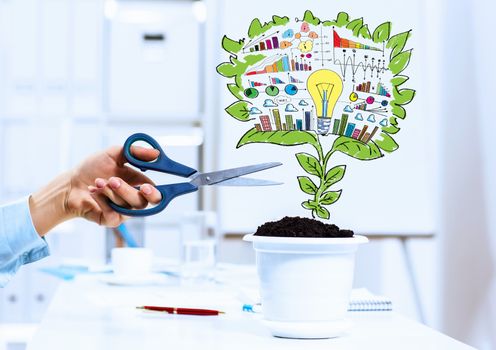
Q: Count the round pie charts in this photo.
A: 6